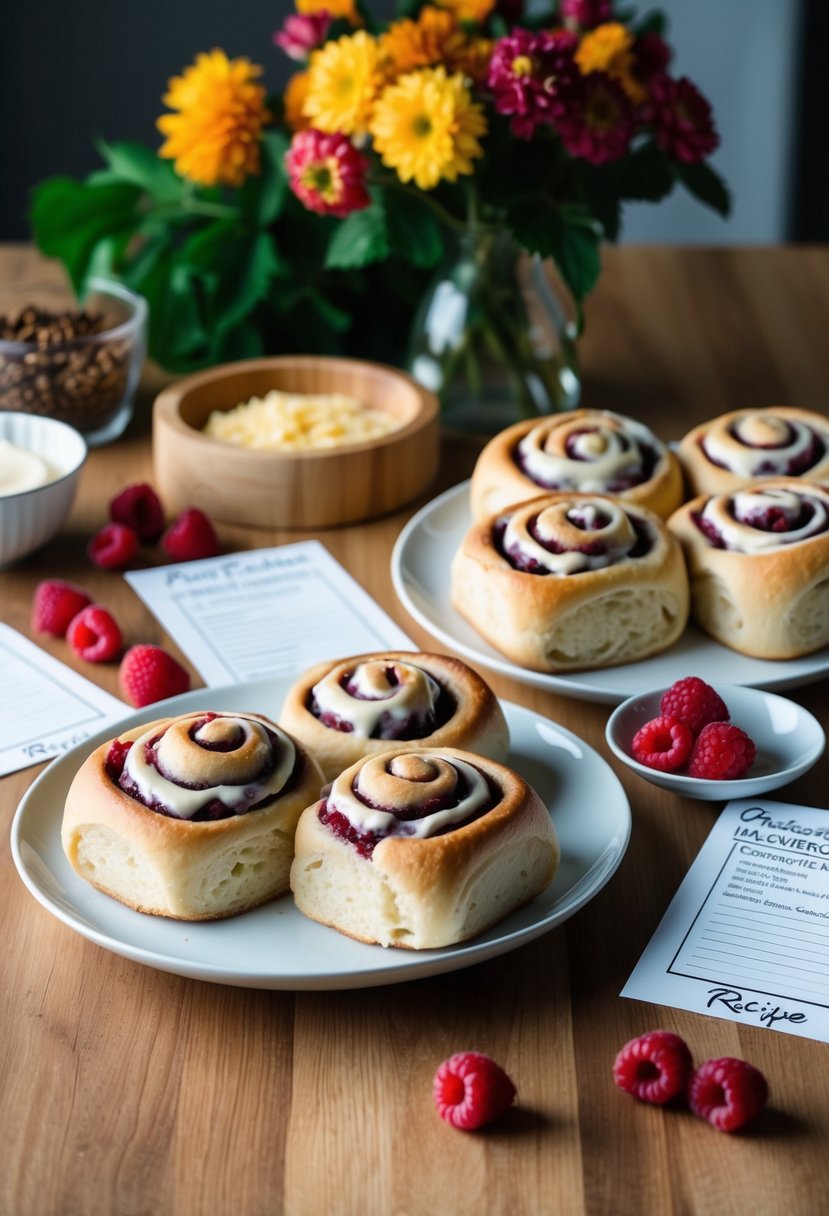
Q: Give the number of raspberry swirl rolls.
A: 7